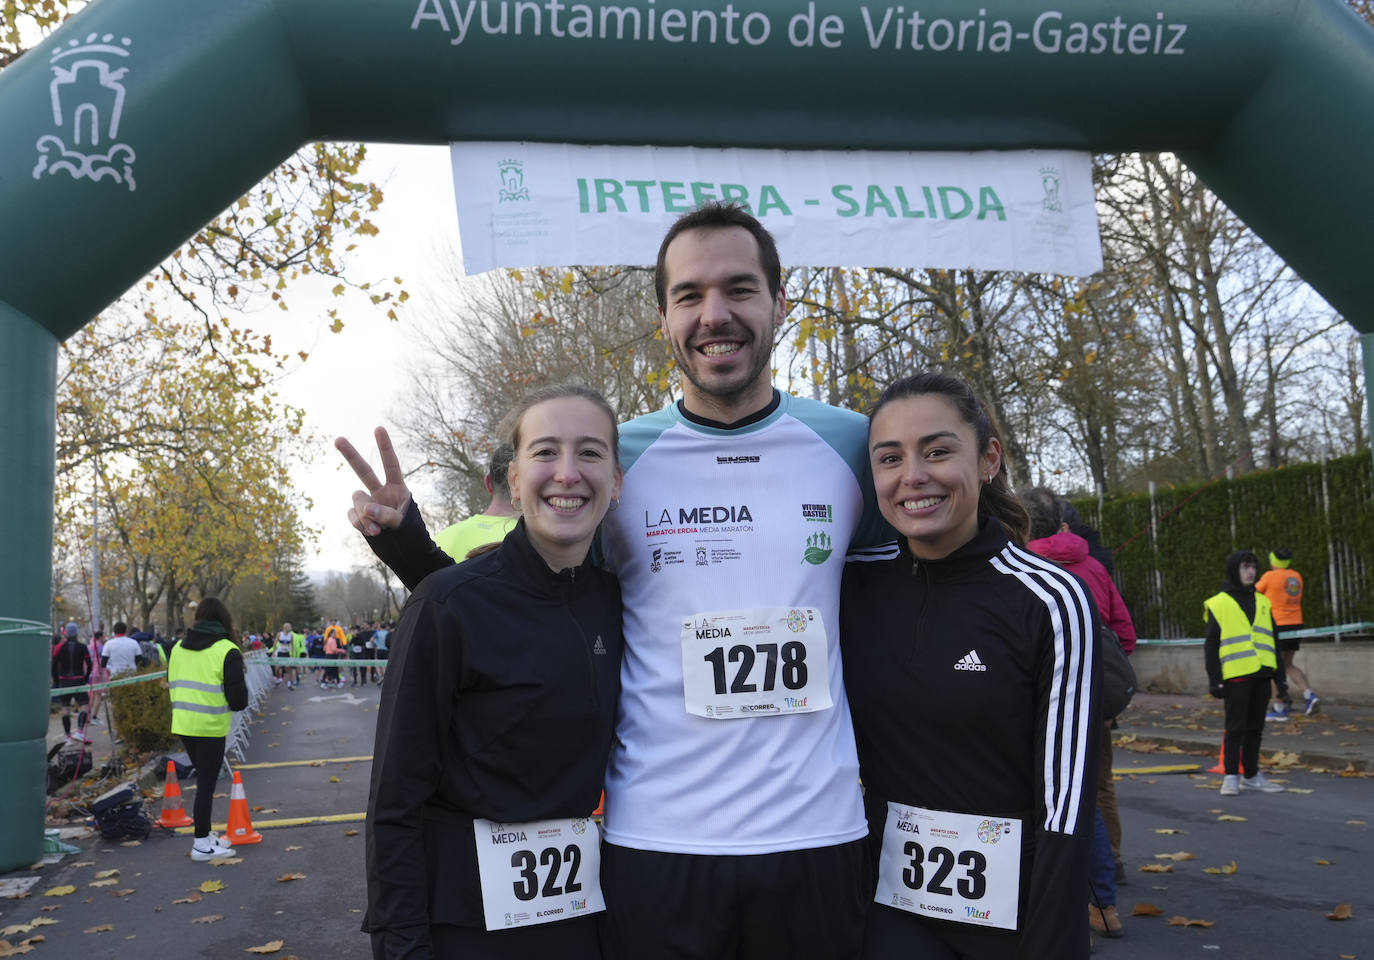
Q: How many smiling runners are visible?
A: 3